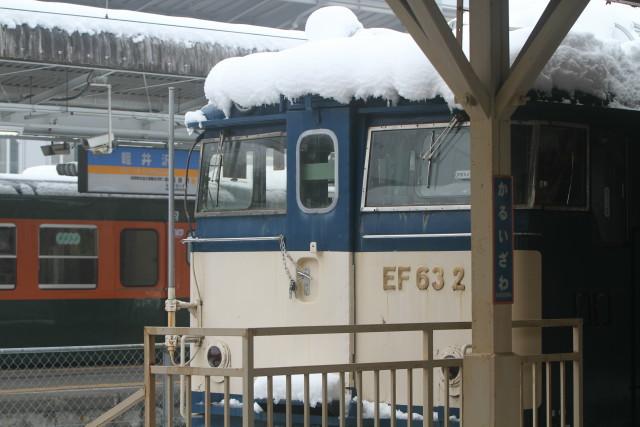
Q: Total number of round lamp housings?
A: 2